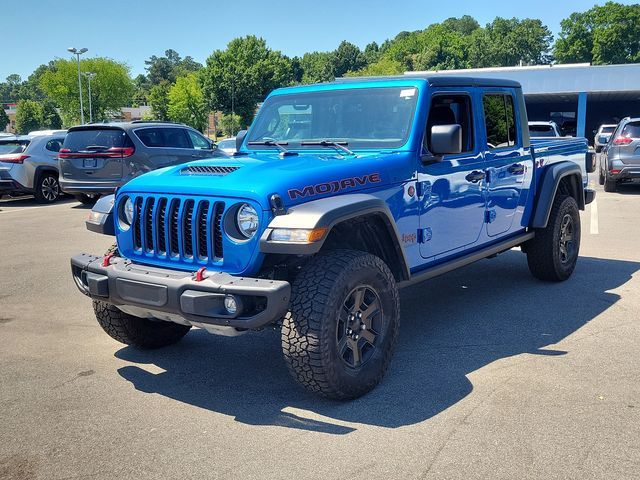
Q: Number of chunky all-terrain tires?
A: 3